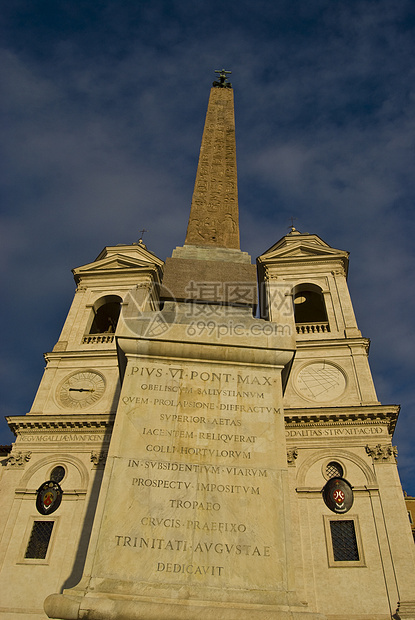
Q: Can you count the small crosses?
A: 3